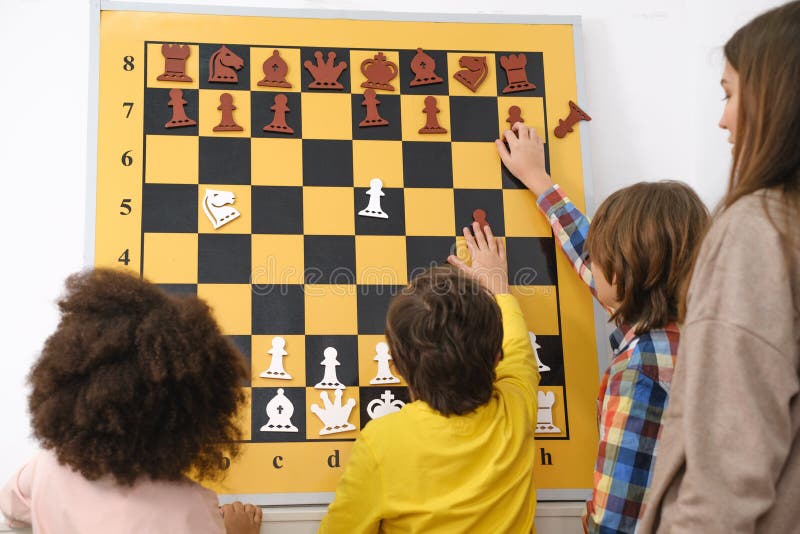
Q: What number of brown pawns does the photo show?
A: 8